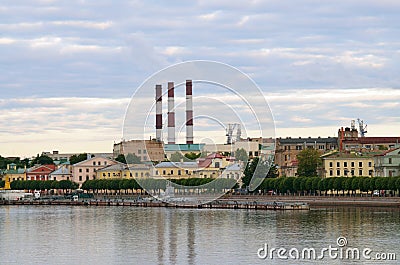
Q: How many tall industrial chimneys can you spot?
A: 3